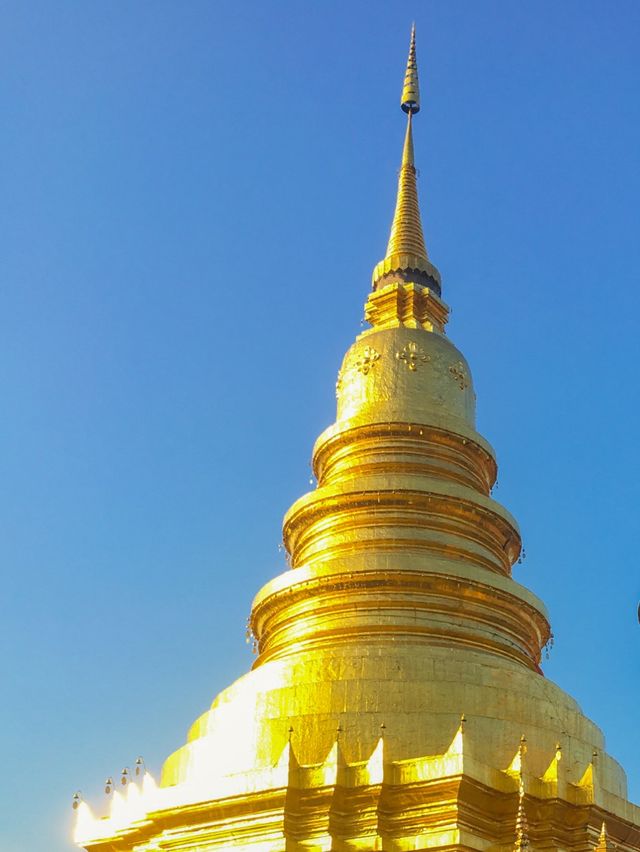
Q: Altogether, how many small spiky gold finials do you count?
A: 11